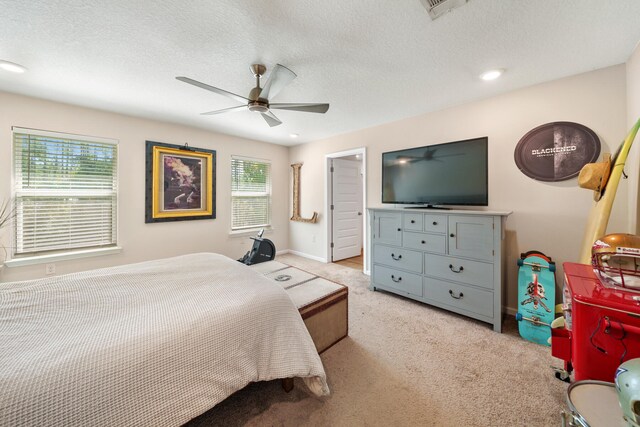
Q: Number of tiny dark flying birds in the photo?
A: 0